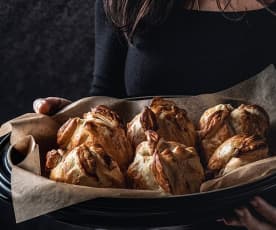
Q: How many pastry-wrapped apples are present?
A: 6